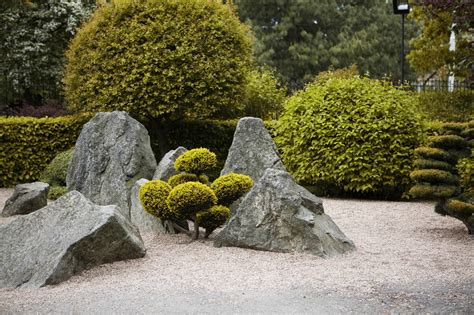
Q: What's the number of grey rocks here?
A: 7